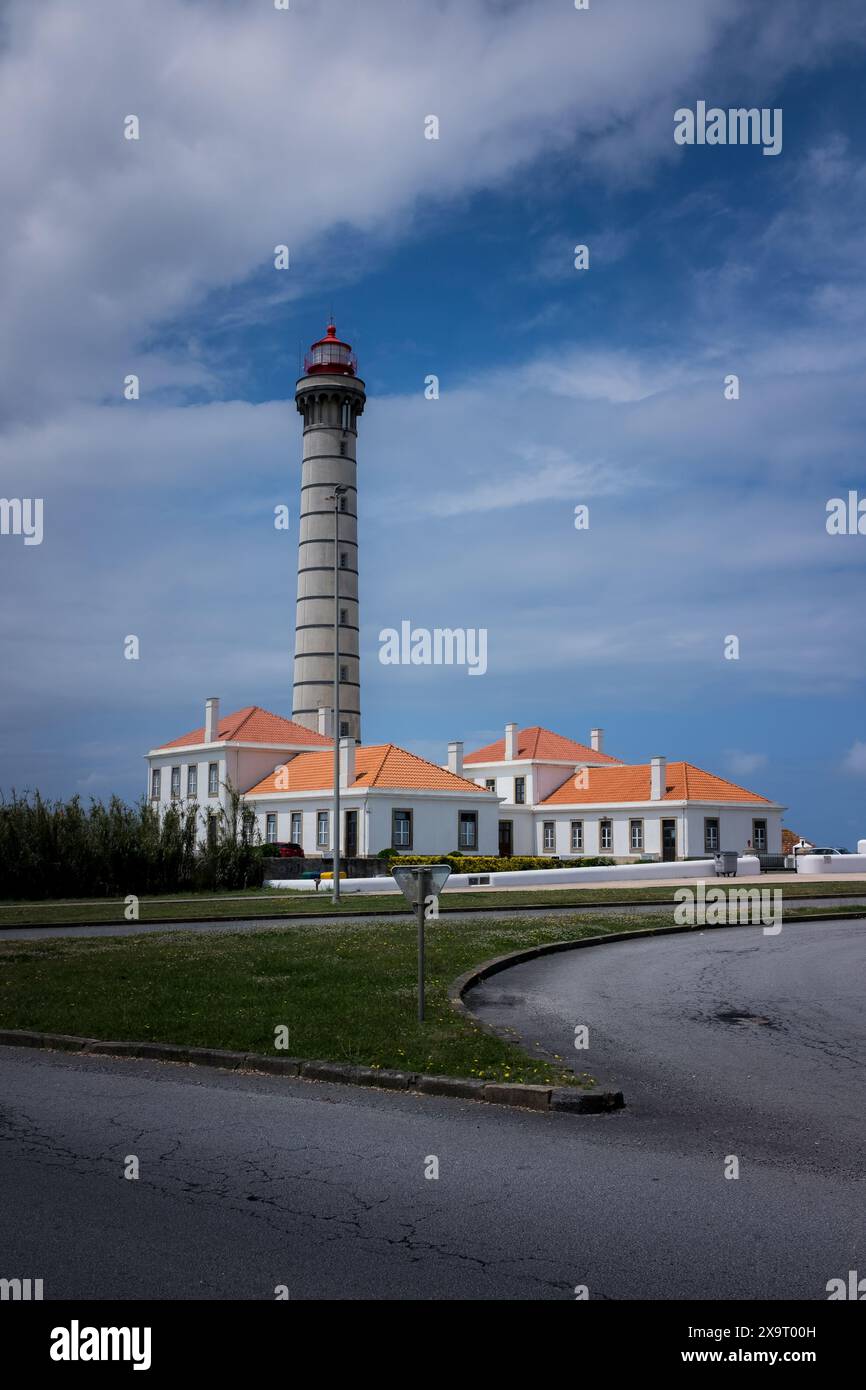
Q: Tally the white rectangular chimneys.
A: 7